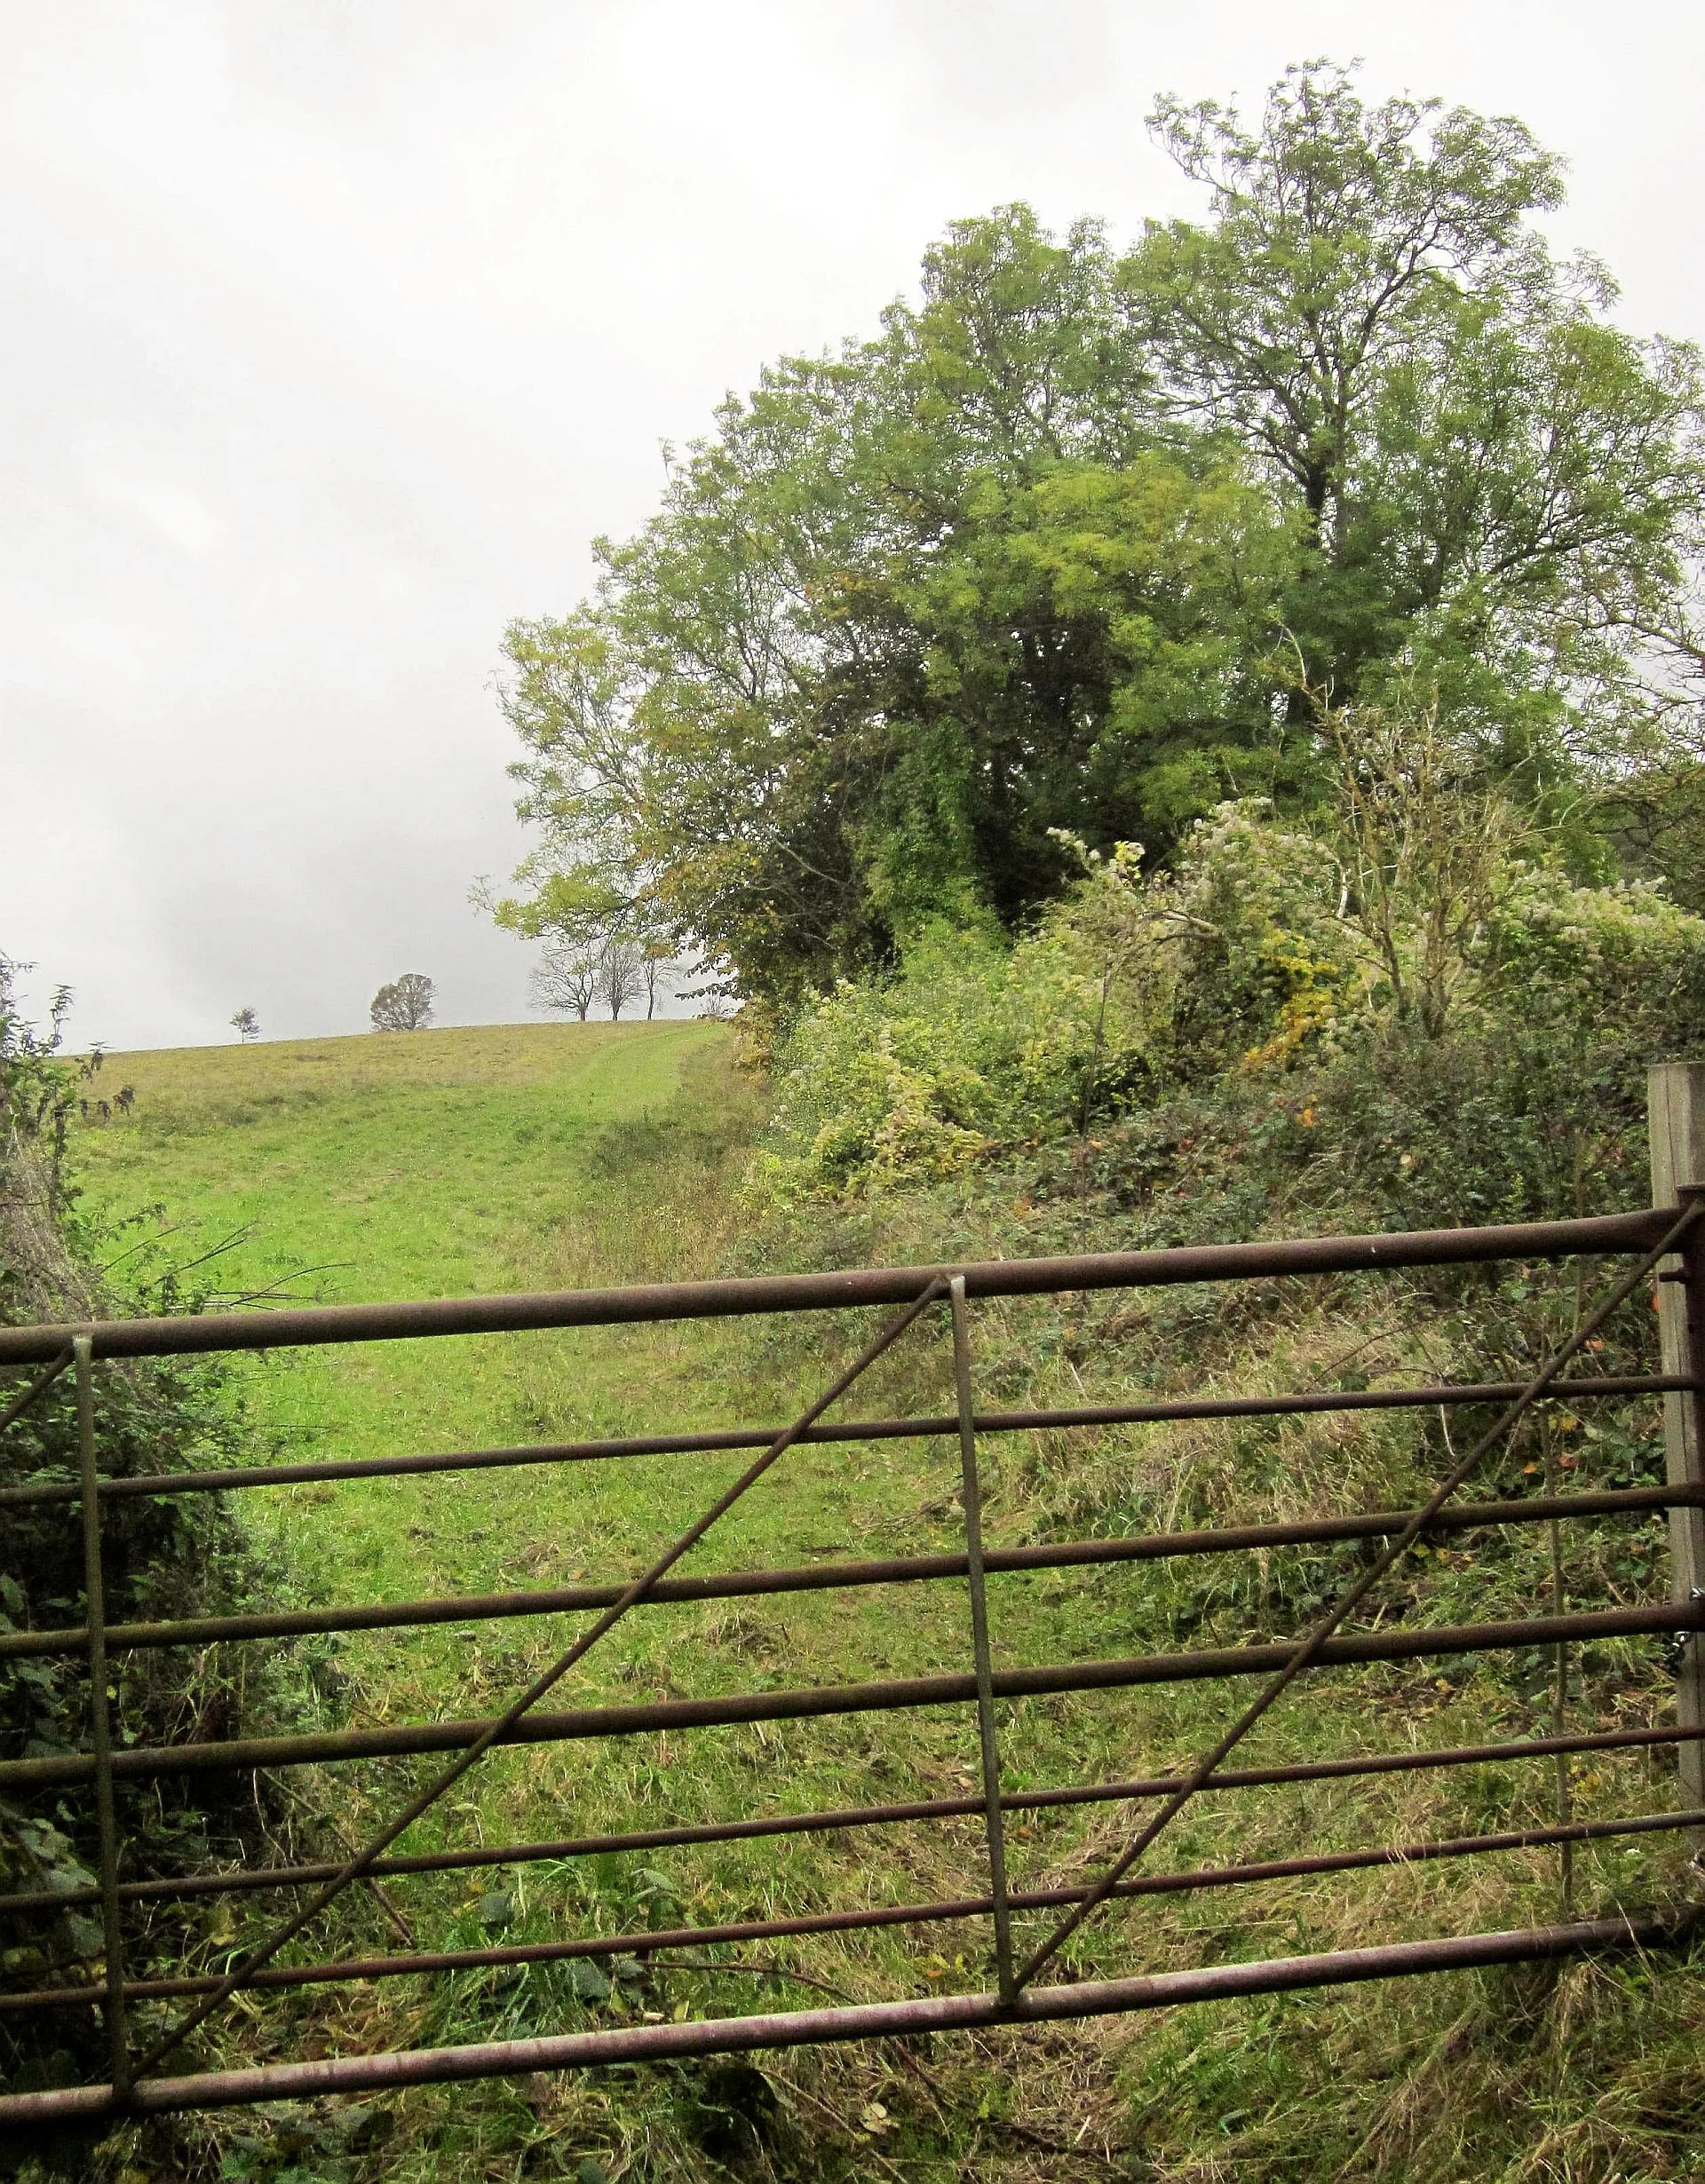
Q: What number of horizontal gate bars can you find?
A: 7